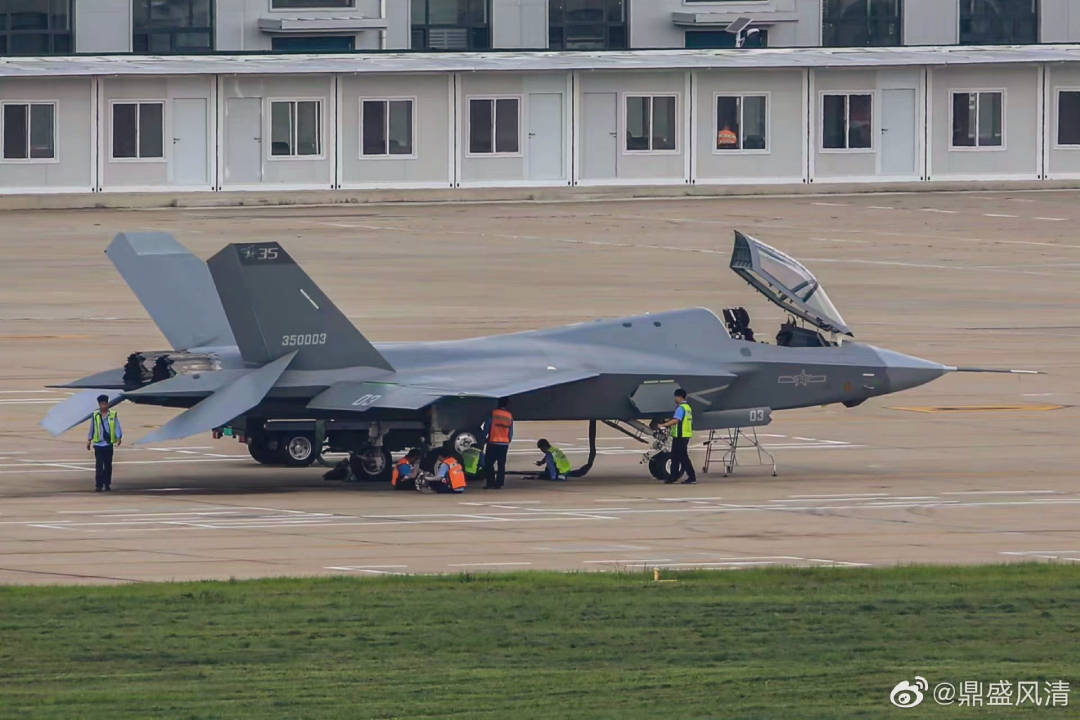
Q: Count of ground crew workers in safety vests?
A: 7